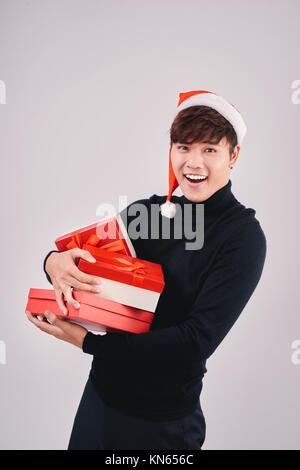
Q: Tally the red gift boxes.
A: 3